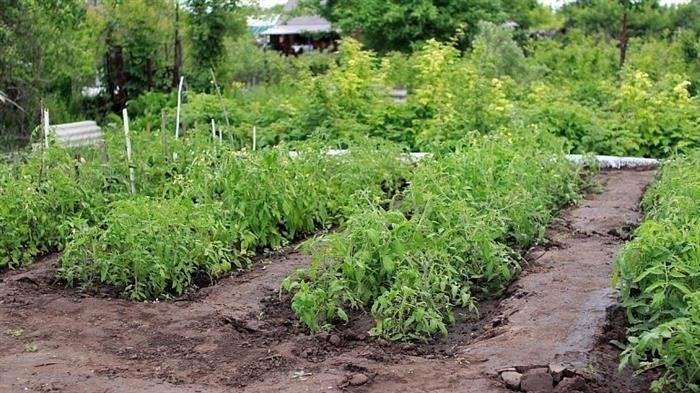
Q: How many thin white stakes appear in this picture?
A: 6